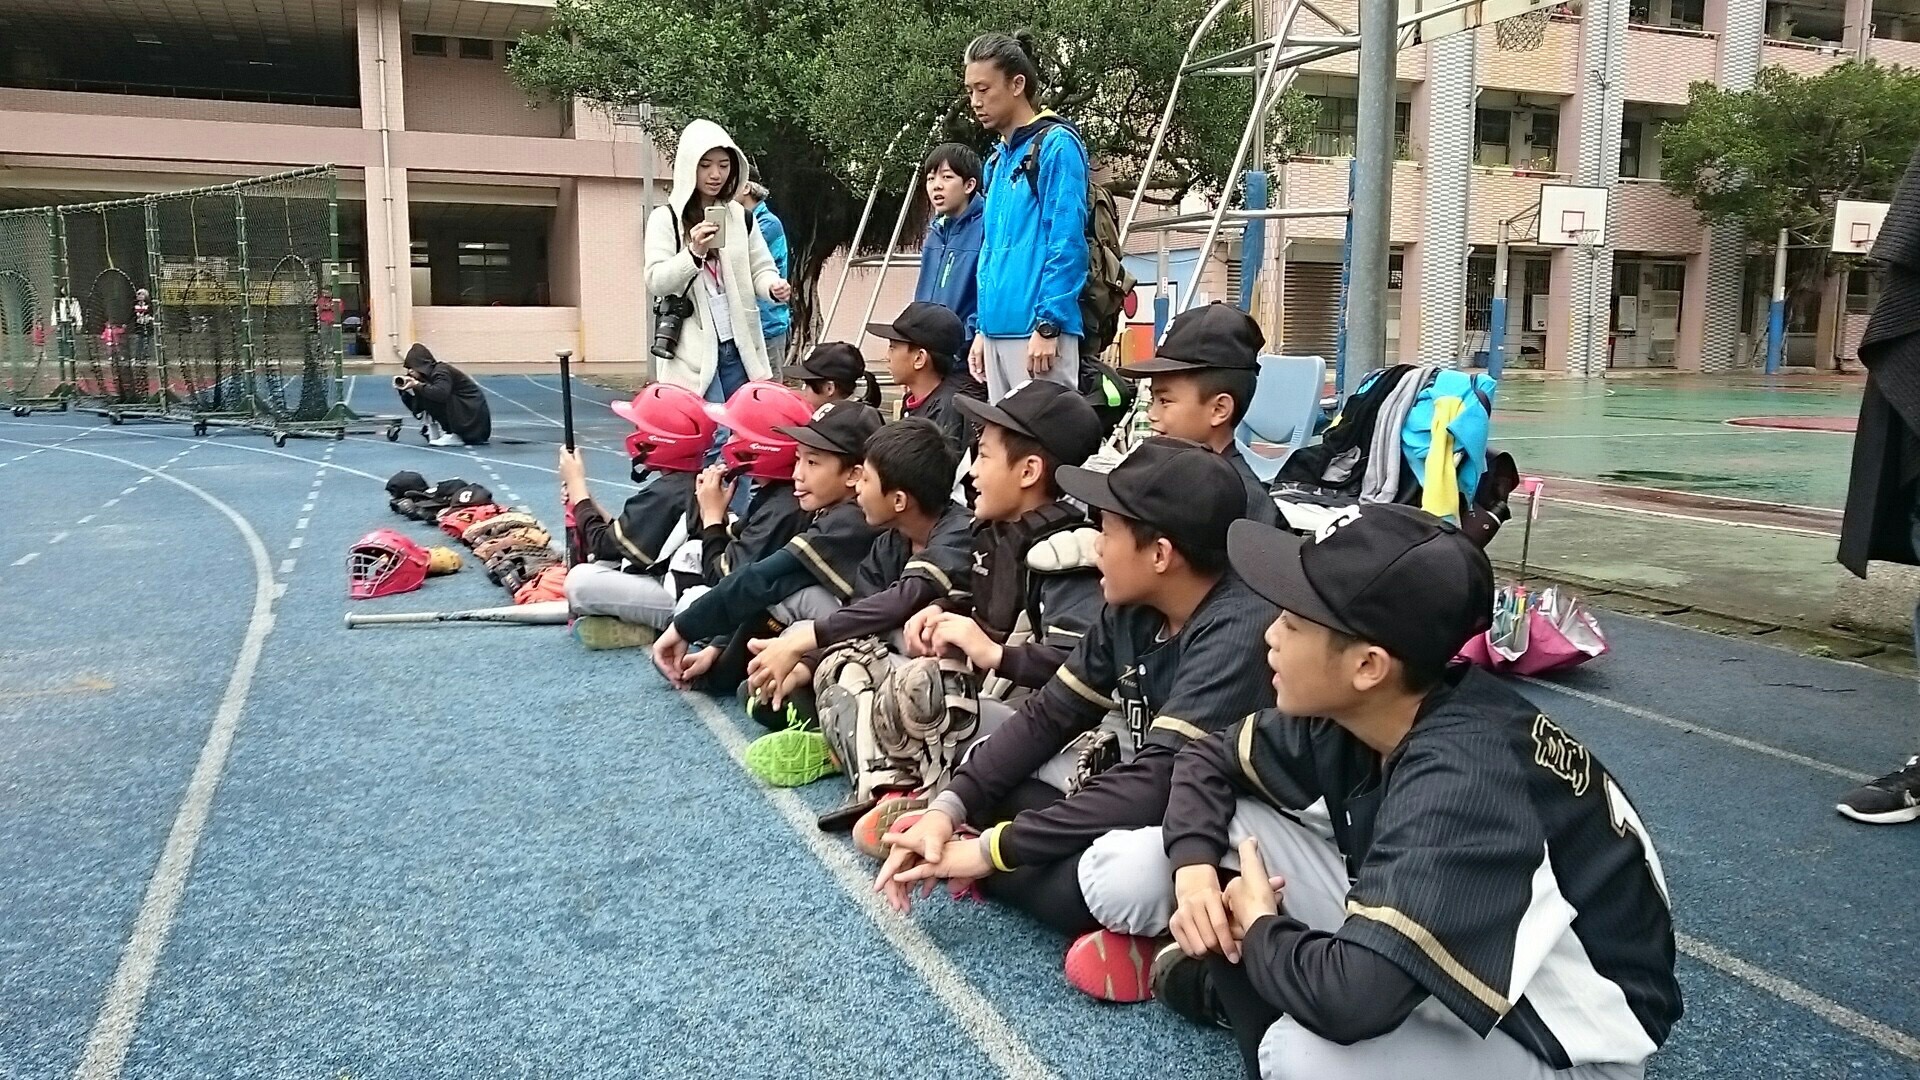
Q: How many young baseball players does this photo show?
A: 10